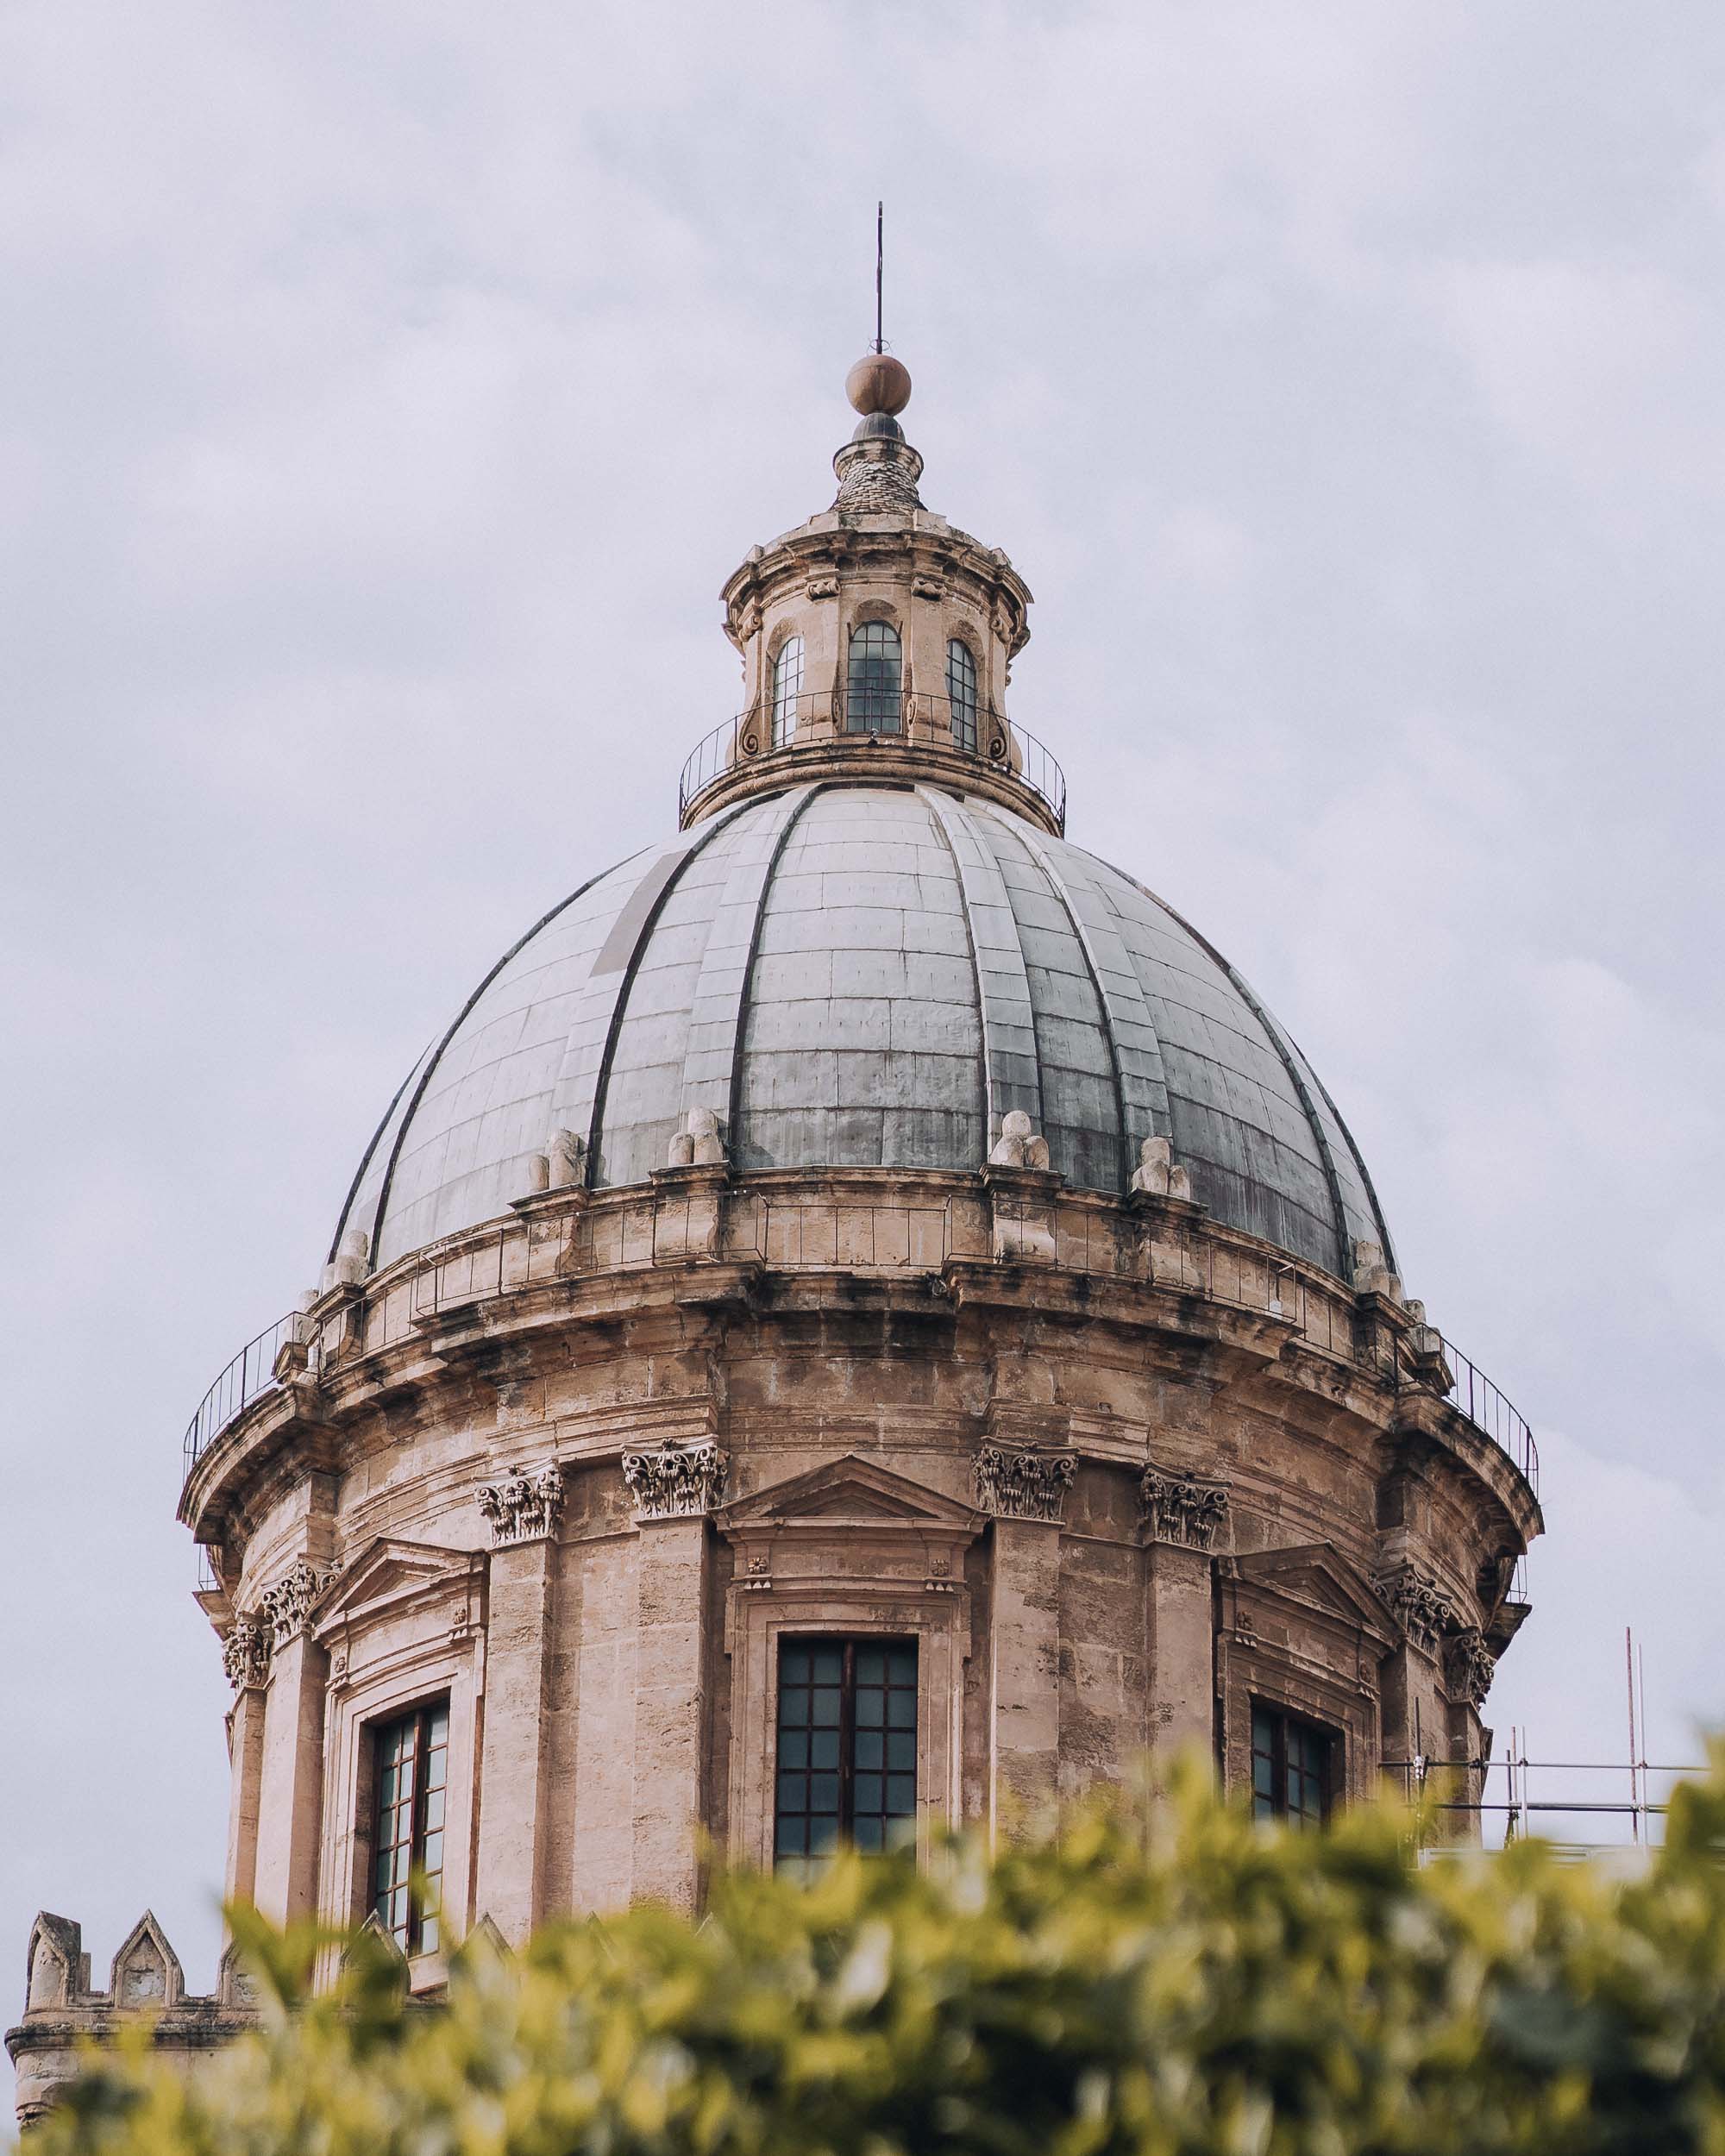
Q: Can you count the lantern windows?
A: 3